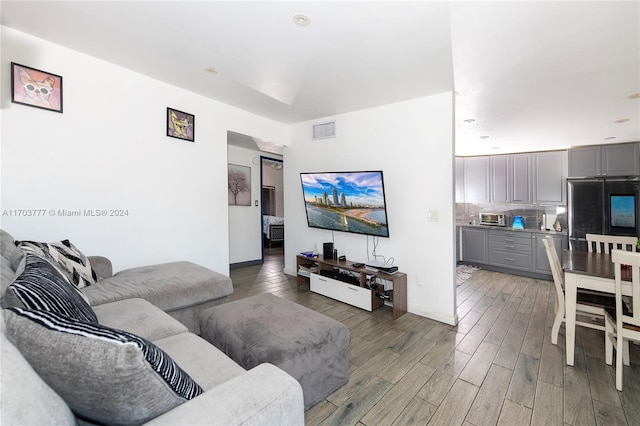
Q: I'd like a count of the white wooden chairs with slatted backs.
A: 3